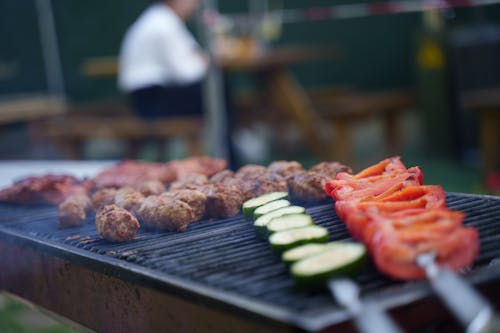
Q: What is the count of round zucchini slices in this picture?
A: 7